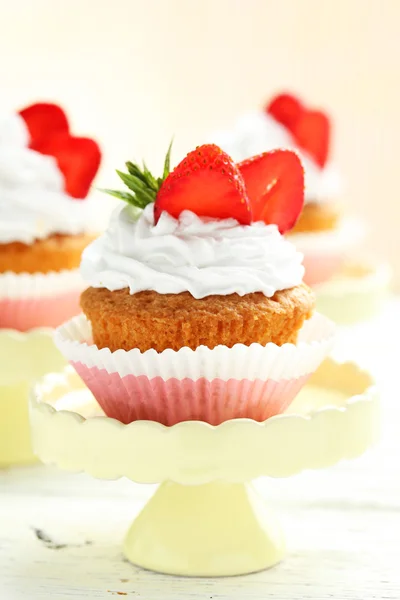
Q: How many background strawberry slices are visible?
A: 4